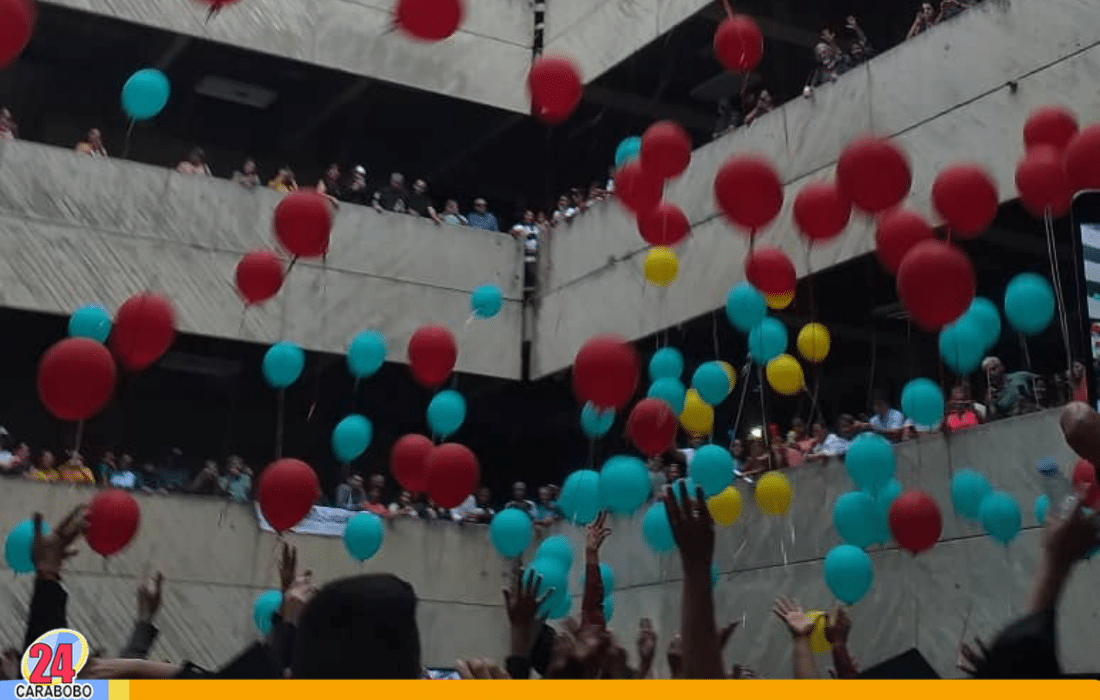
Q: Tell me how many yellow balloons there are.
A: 9